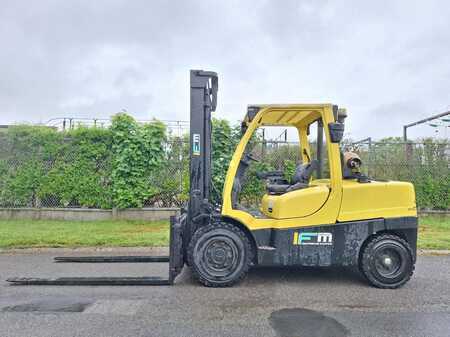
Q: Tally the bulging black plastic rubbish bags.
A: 0